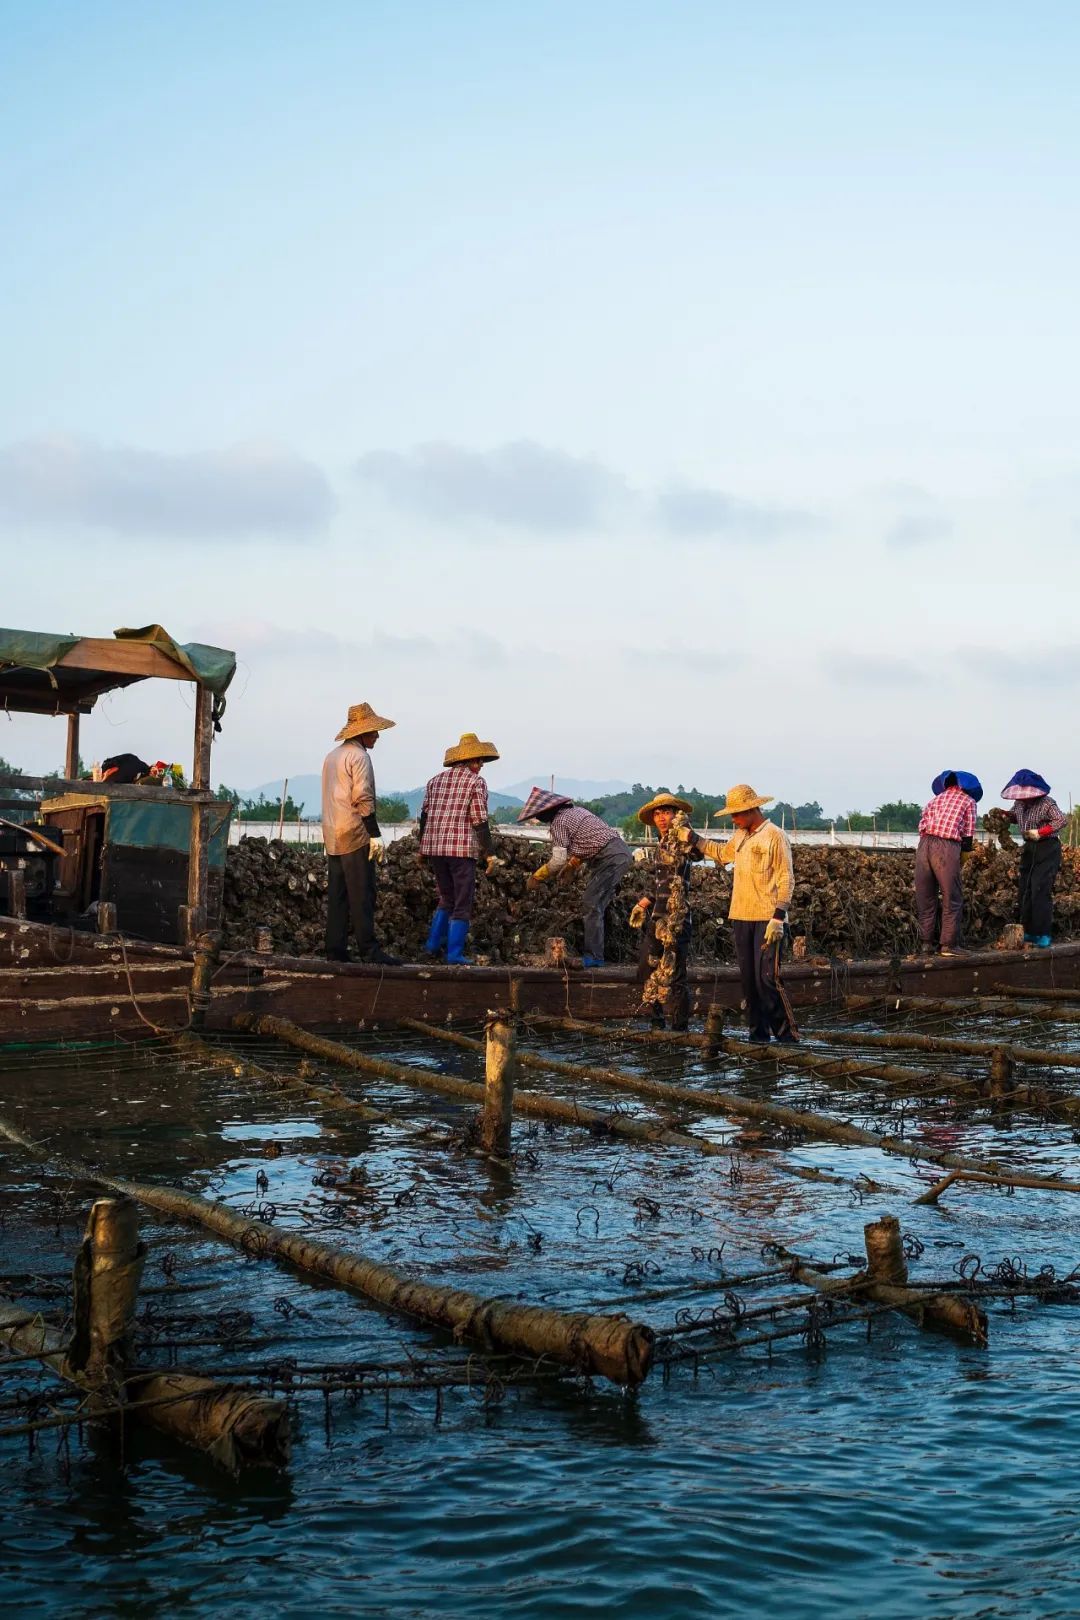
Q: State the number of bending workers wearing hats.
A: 1